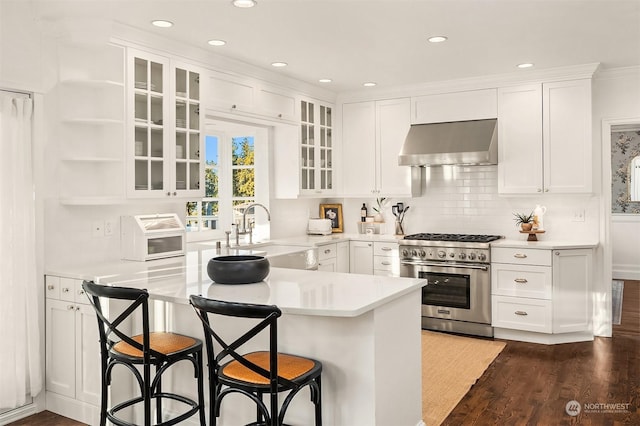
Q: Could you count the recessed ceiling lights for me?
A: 8